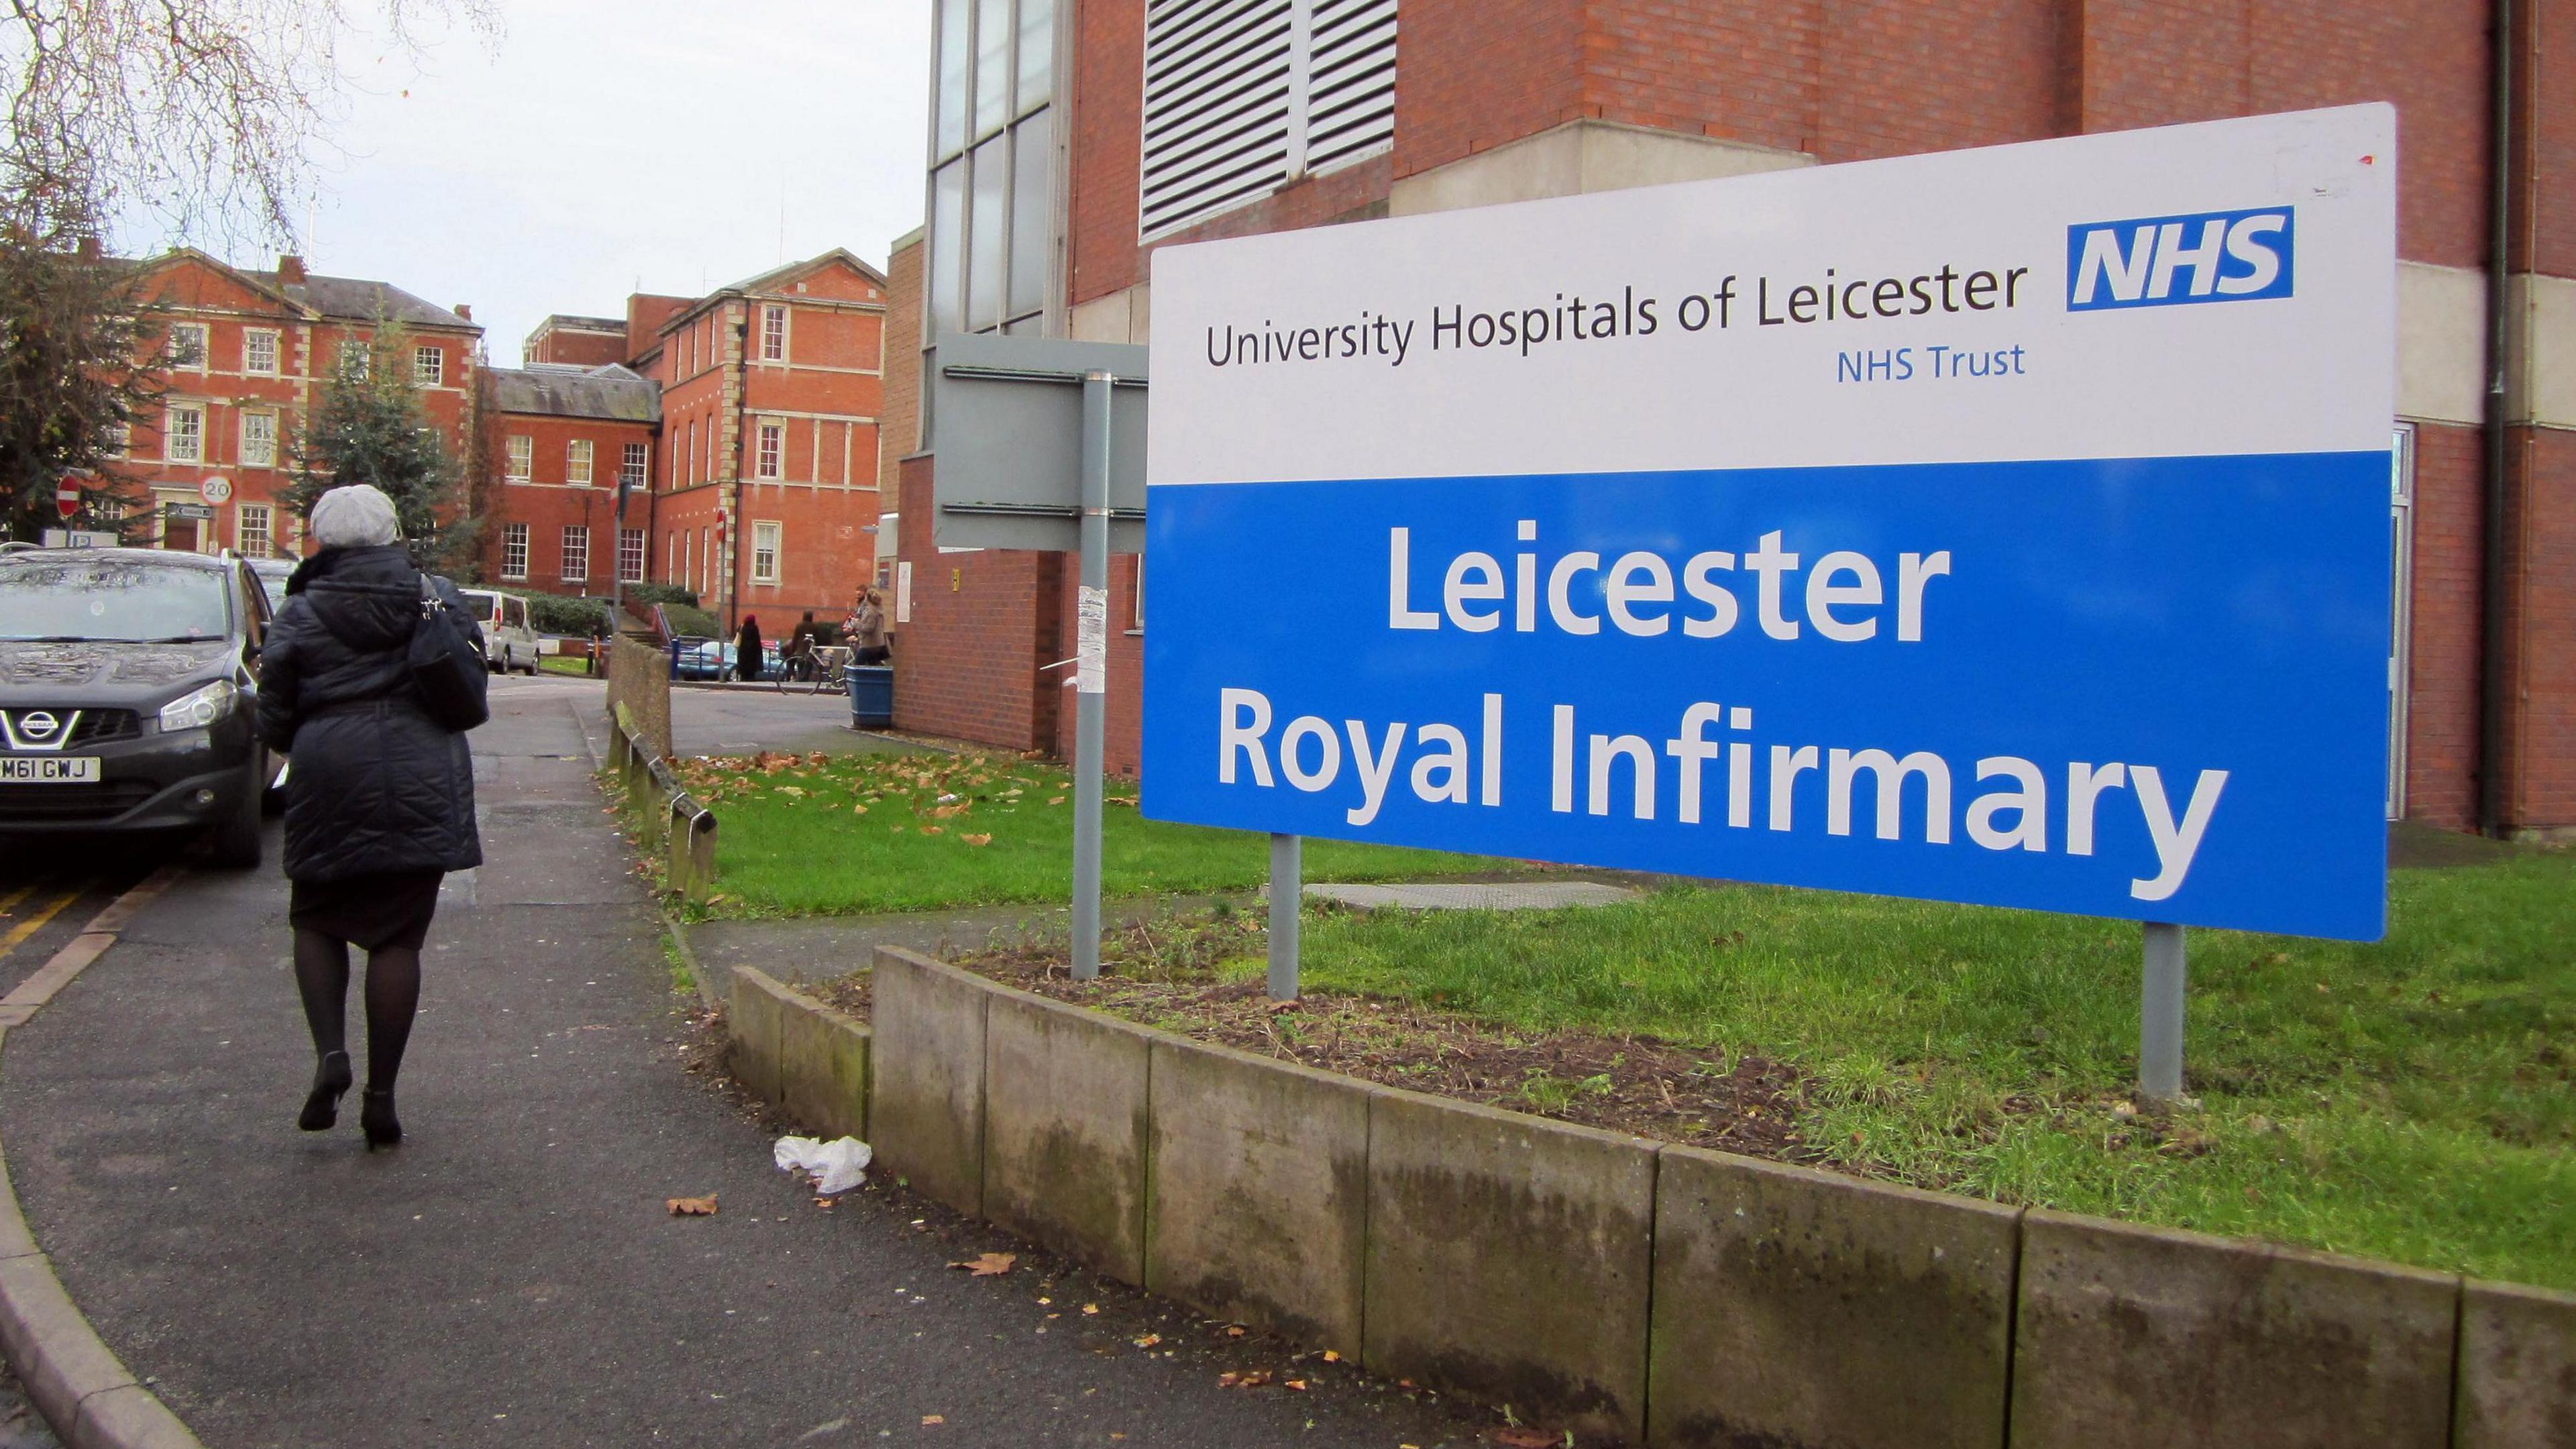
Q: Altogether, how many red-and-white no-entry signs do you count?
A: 3